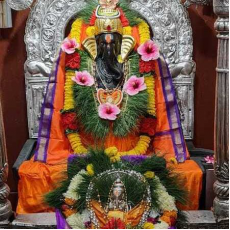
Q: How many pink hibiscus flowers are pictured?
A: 5